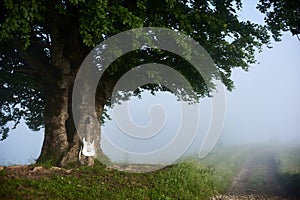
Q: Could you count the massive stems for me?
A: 2